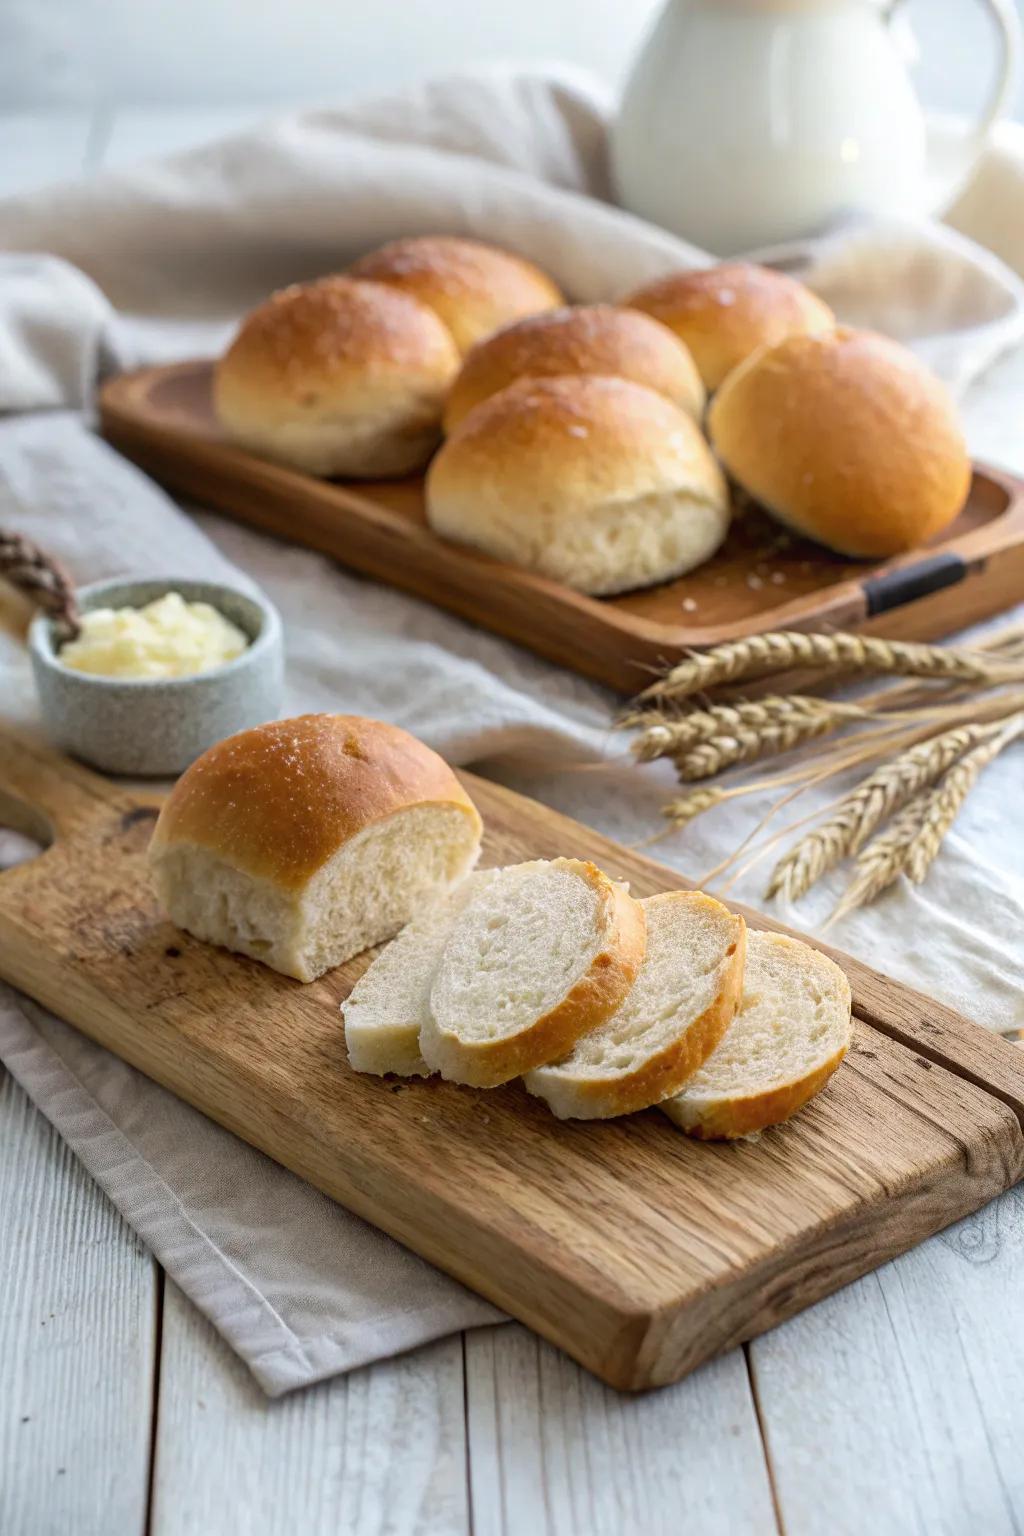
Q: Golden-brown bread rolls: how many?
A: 7